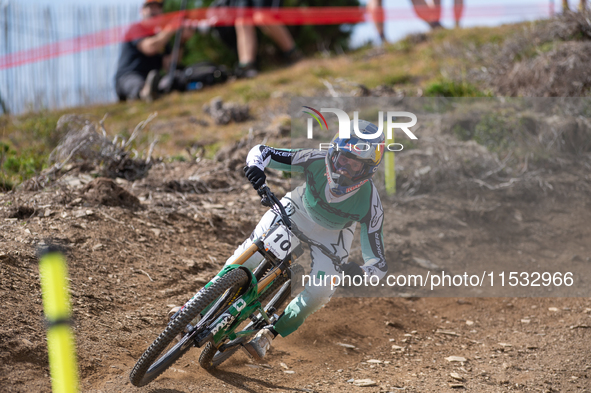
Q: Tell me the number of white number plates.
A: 1